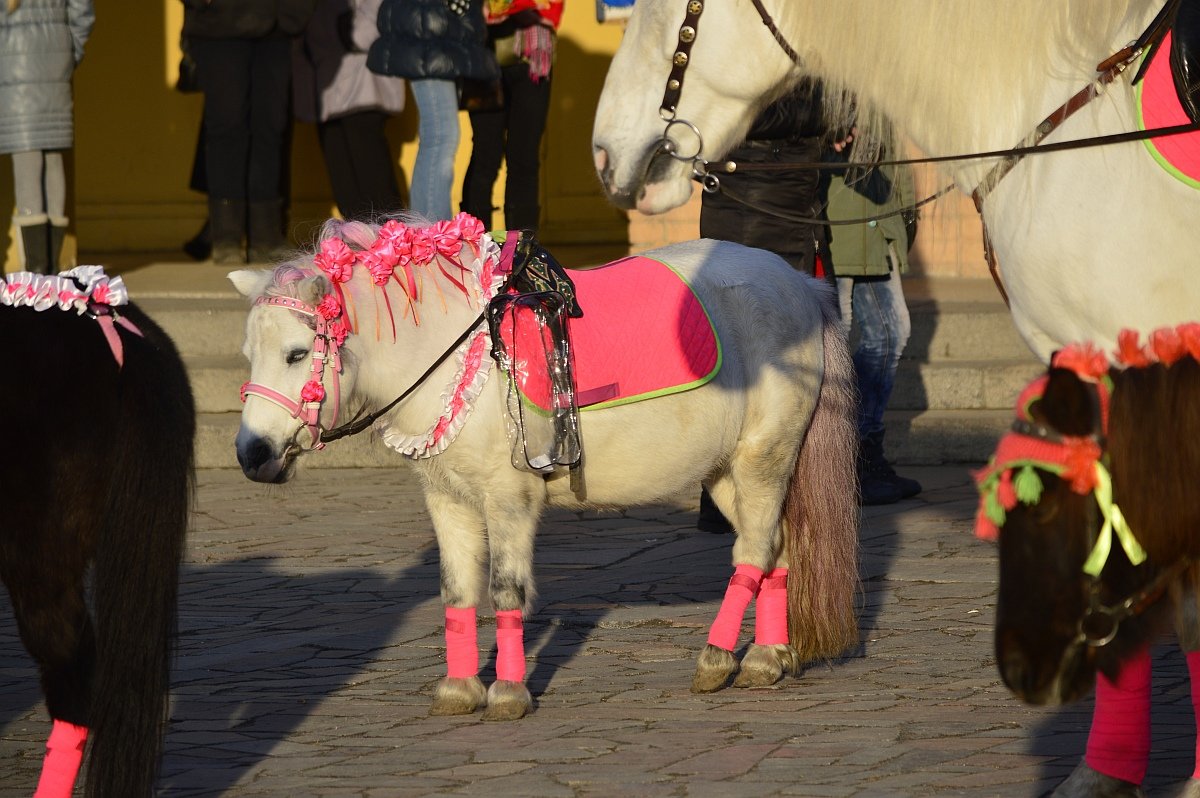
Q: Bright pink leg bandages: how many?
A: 7